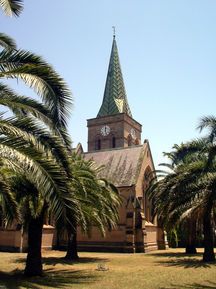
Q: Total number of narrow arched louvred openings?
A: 4